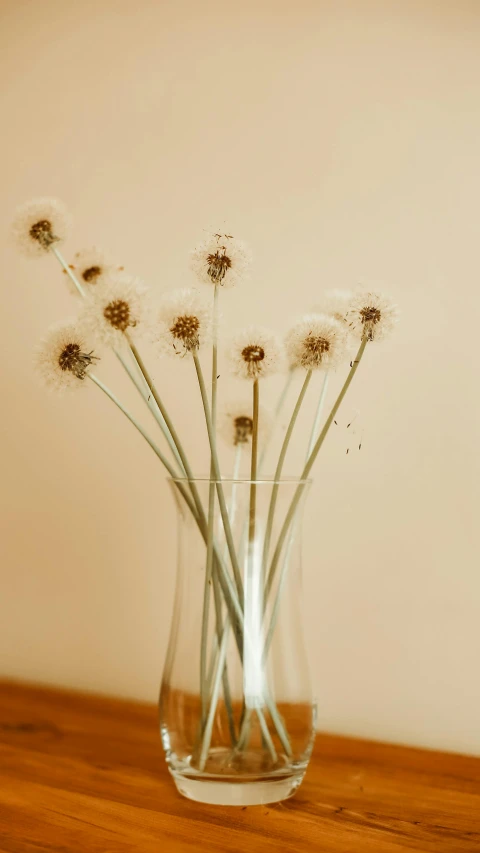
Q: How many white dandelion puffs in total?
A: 11